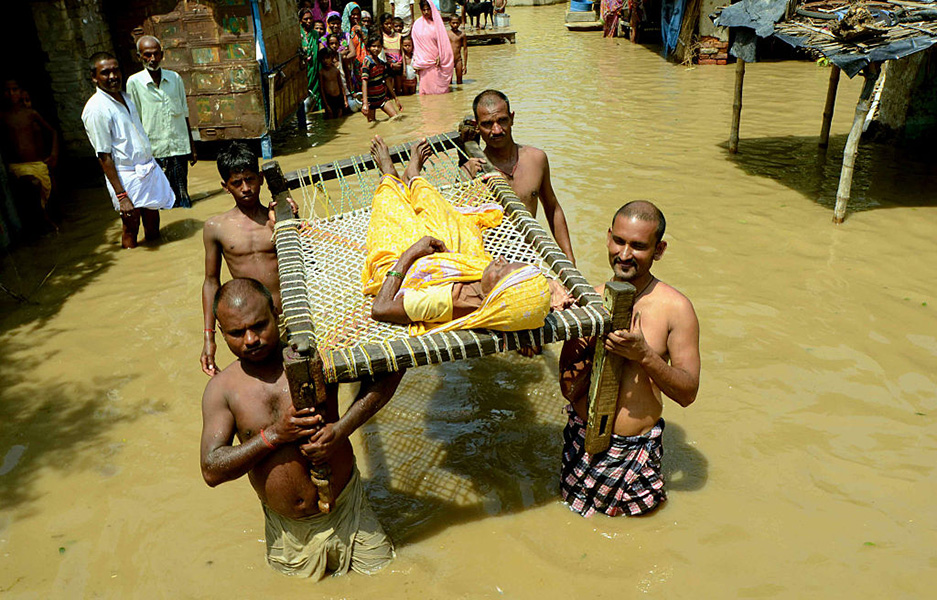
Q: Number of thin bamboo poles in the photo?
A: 3